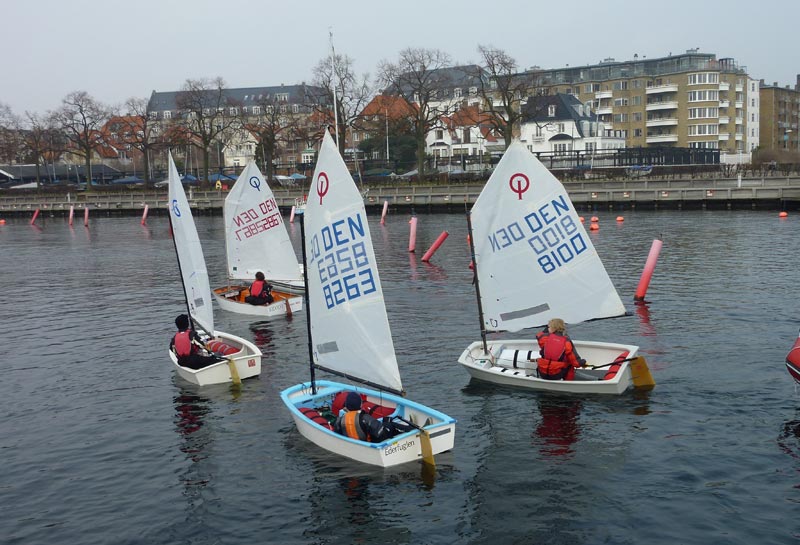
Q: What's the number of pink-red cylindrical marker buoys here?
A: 9